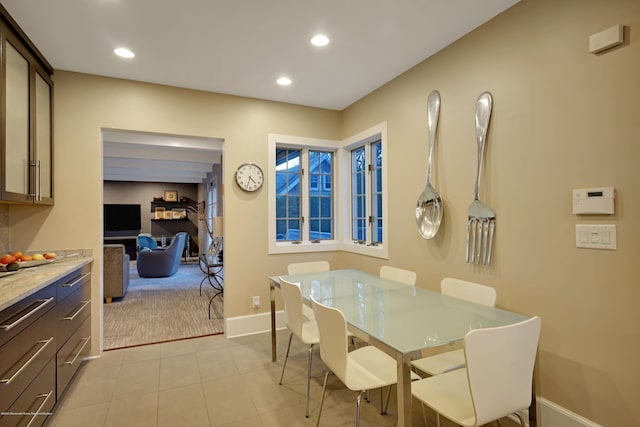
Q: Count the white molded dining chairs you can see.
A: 6